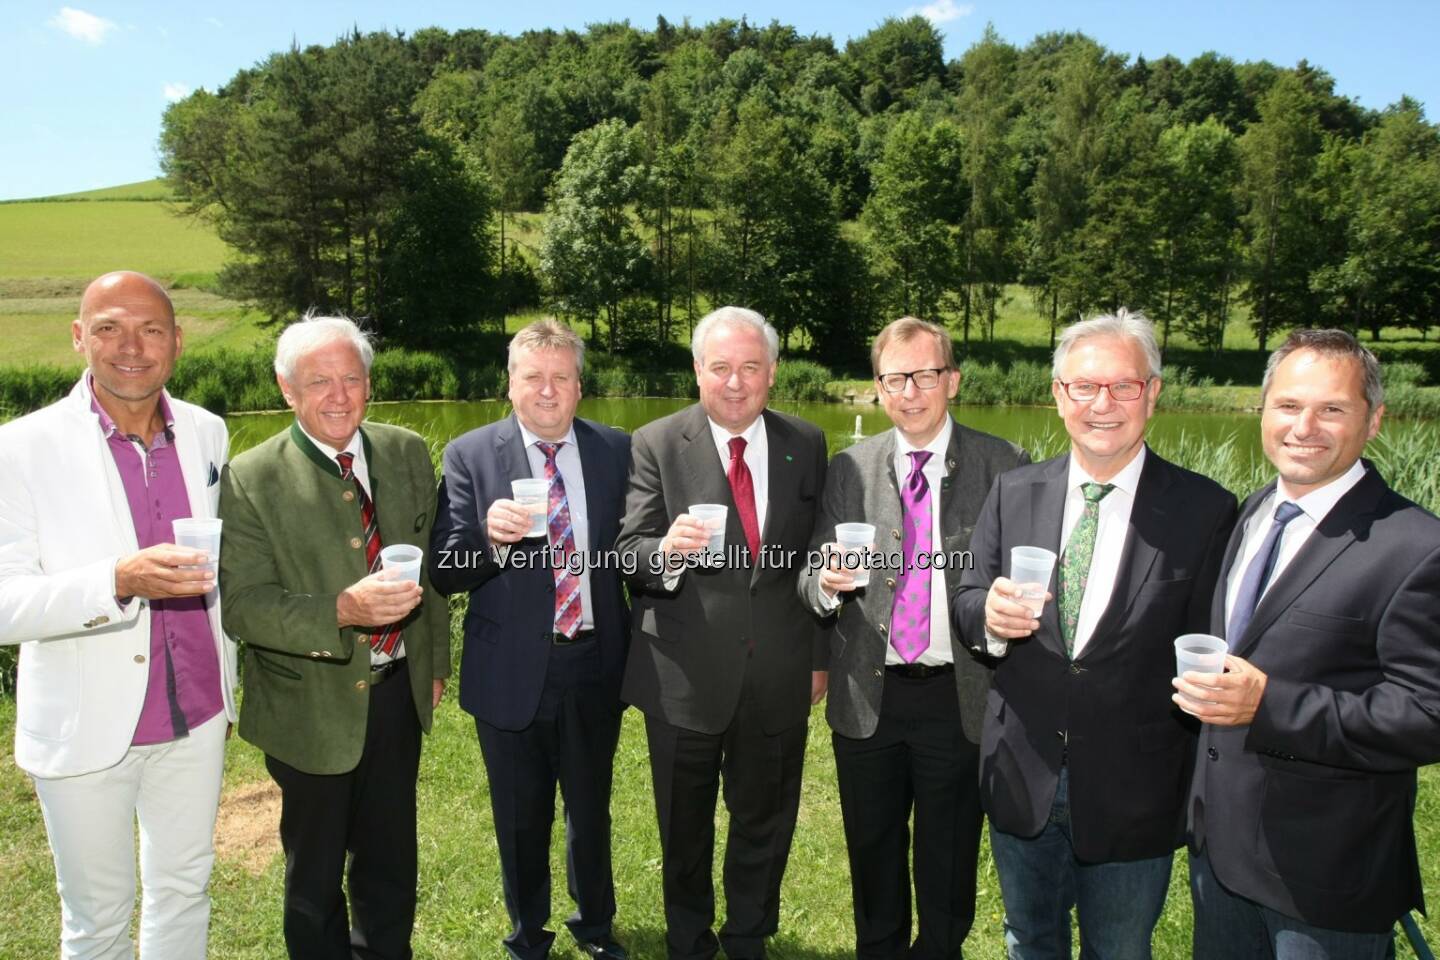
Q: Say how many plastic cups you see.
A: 7